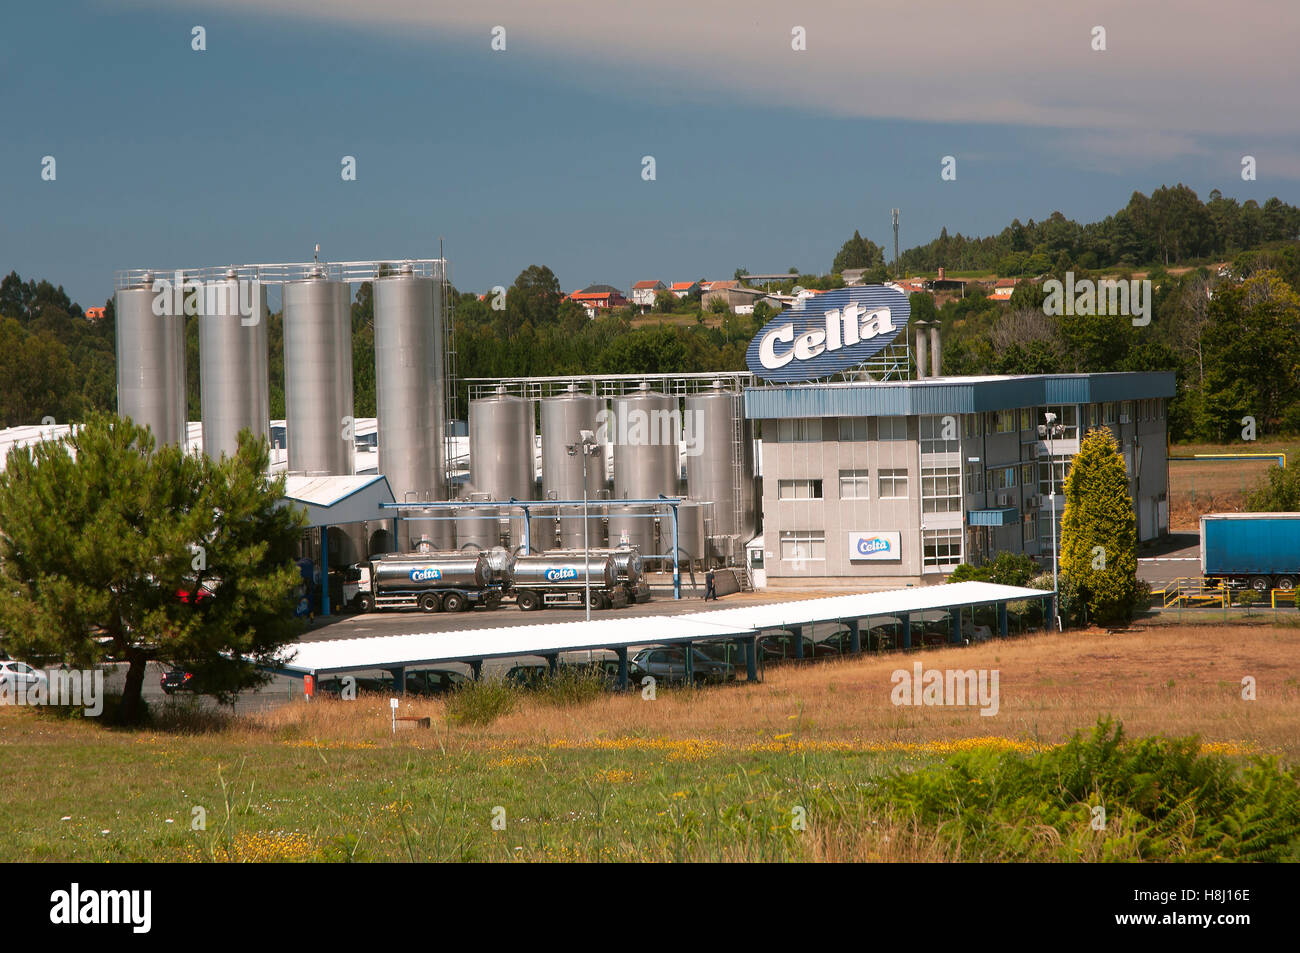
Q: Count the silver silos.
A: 8